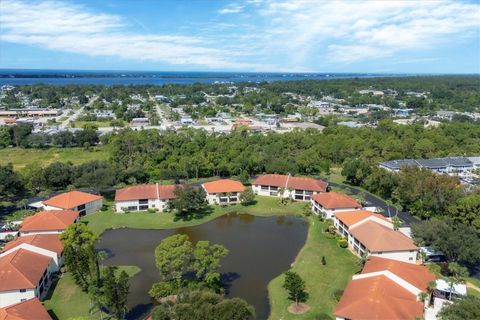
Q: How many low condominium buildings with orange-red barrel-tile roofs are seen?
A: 10